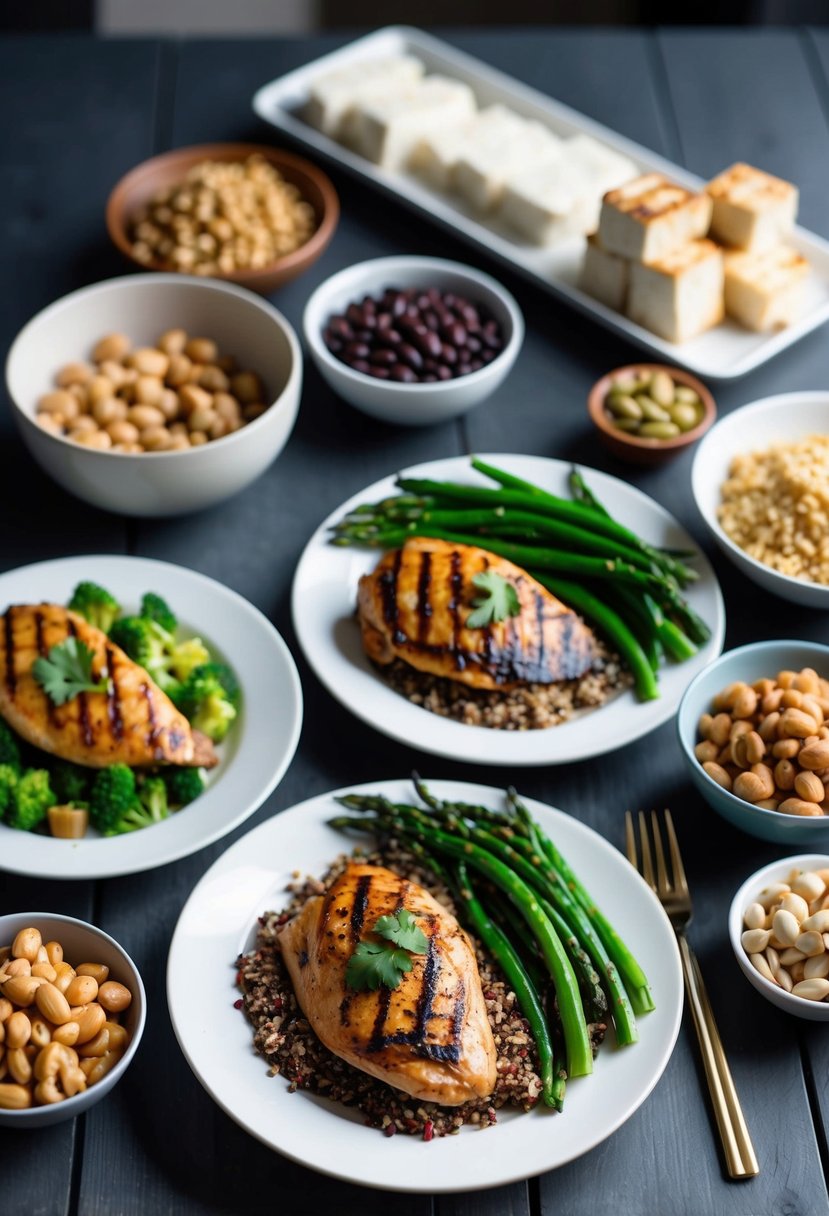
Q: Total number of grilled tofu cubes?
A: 5